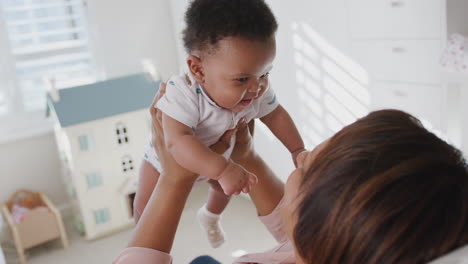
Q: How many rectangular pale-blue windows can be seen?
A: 3